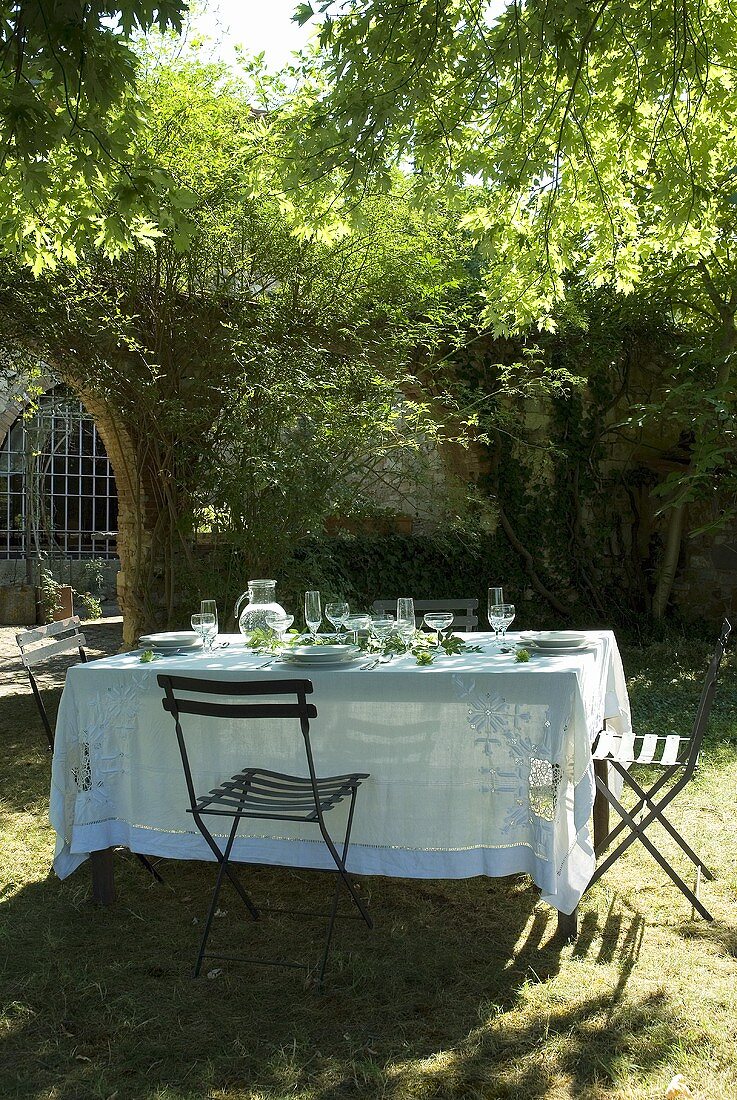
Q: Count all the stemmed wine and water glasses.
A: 11